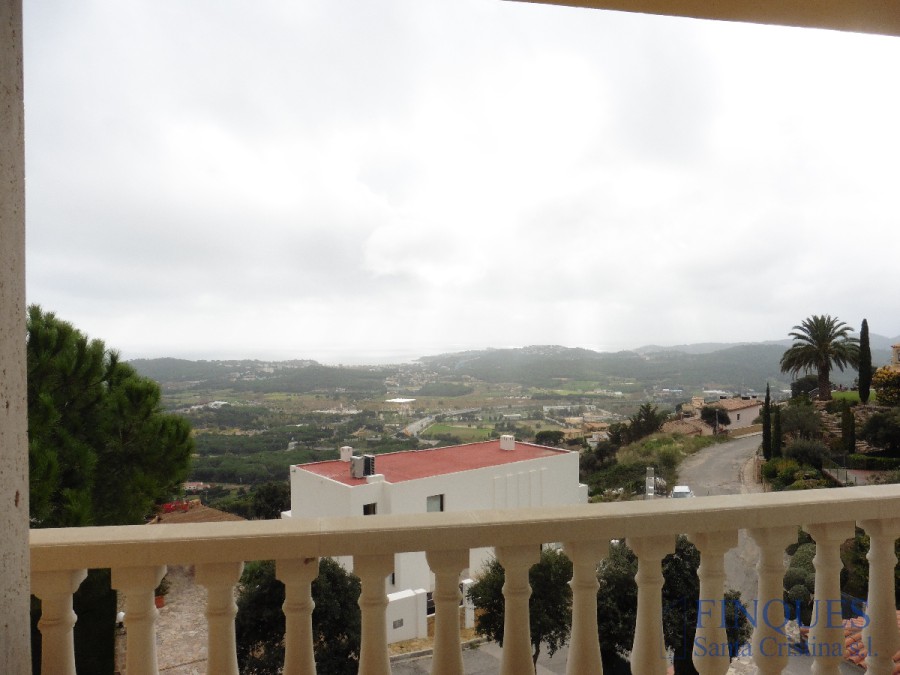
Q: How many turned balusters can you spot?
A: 13